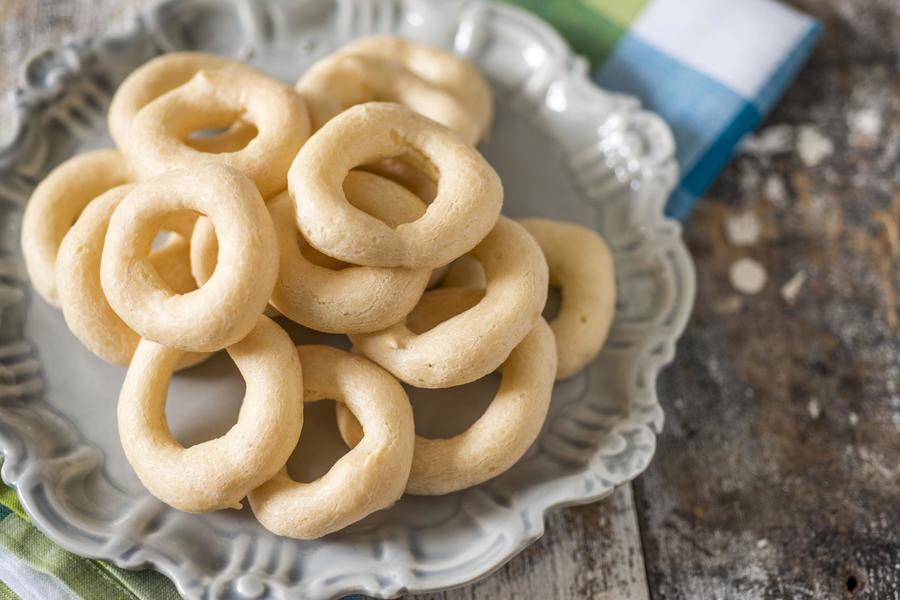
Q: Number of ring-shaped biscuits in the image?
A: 14